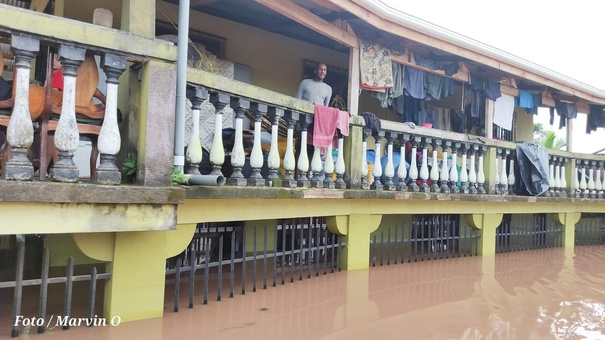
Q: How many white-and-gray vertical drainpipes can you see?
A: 1